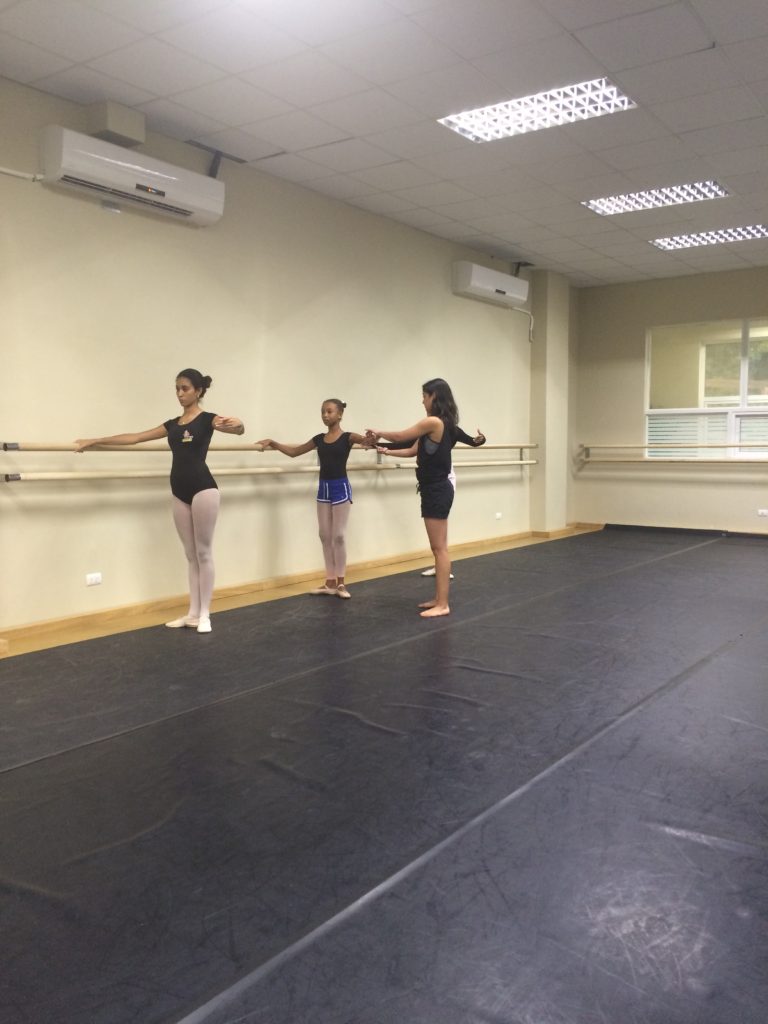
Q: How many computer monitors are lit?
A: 0